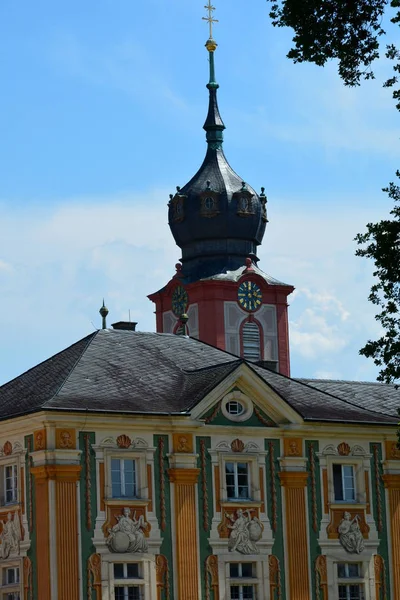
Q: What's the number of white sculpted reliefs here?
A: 4